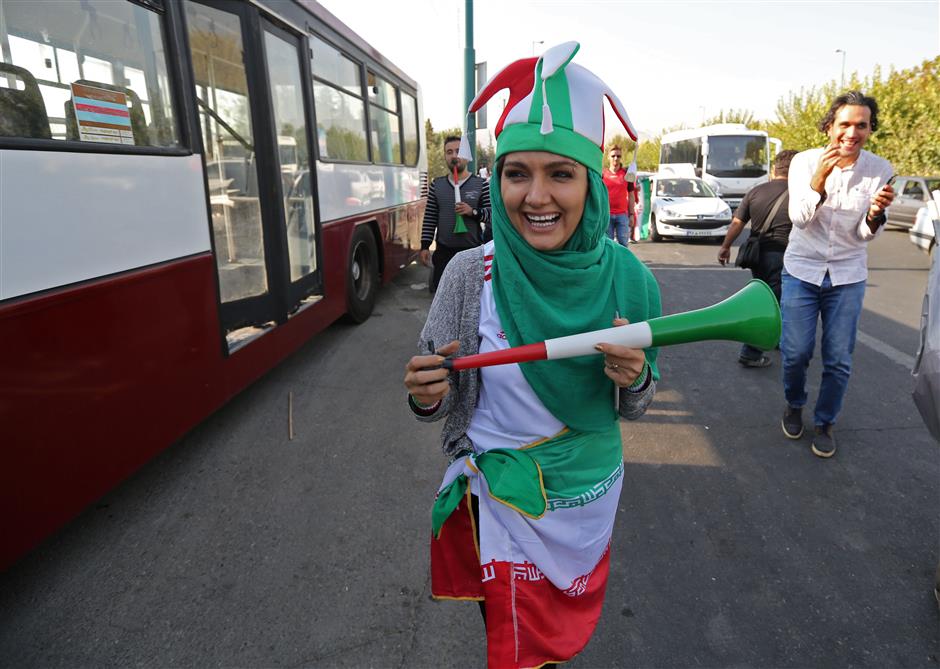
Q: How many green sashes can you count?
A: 1